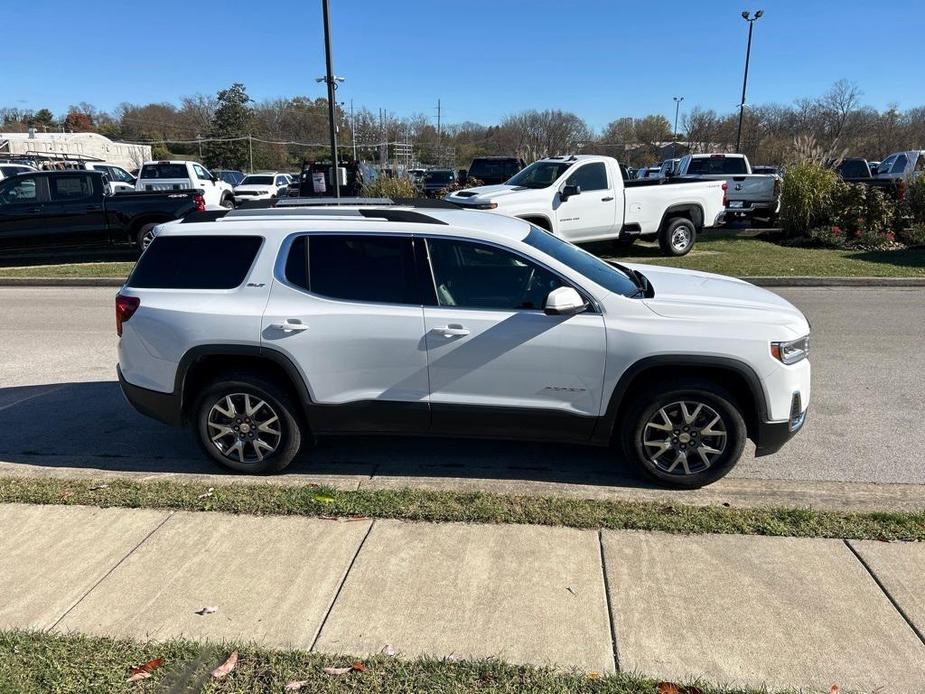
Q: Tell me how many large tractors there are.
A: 0